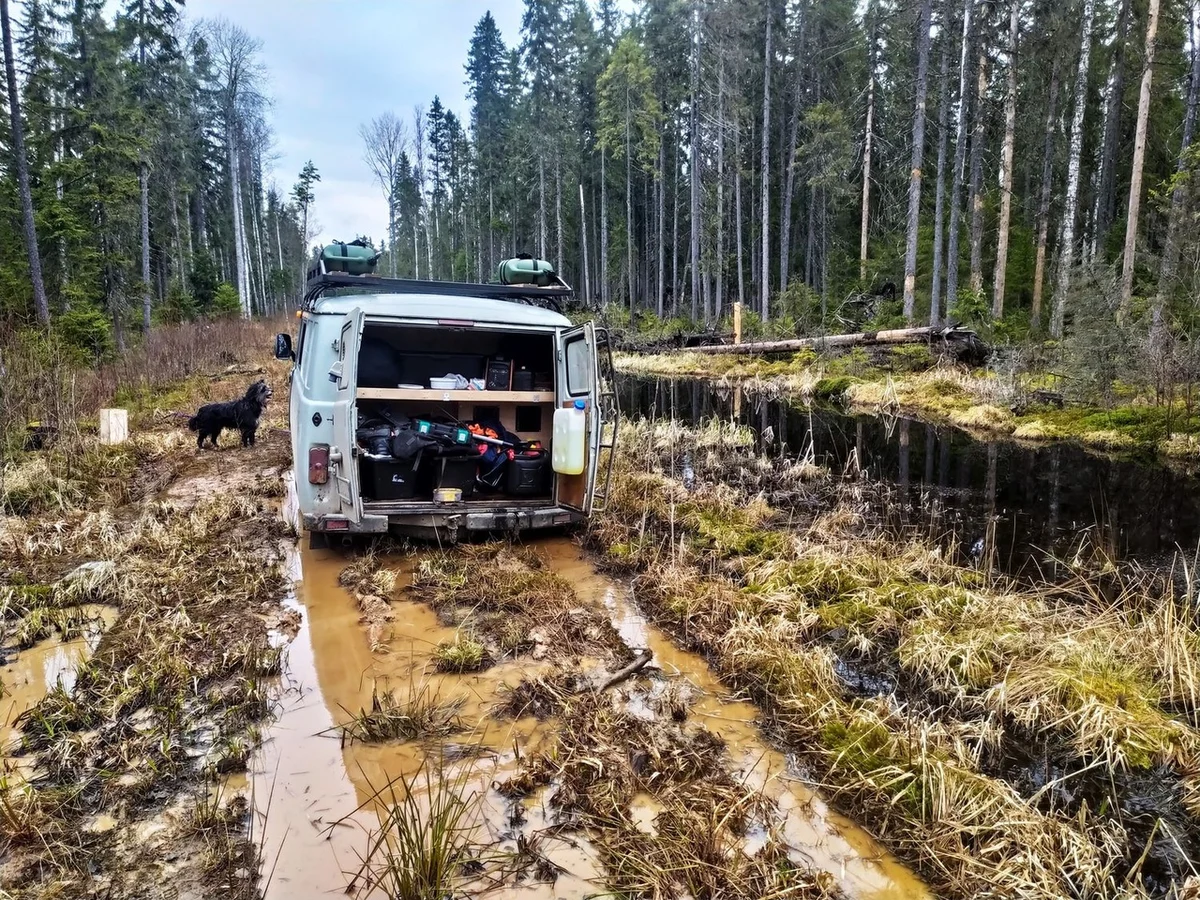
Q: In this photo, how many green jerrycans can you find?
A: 2